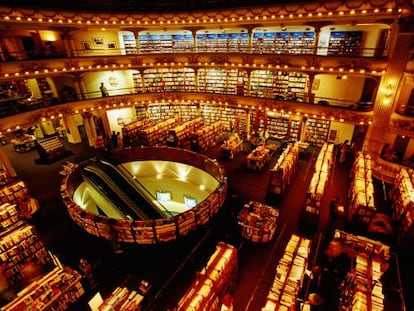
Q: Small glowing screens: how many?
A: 2